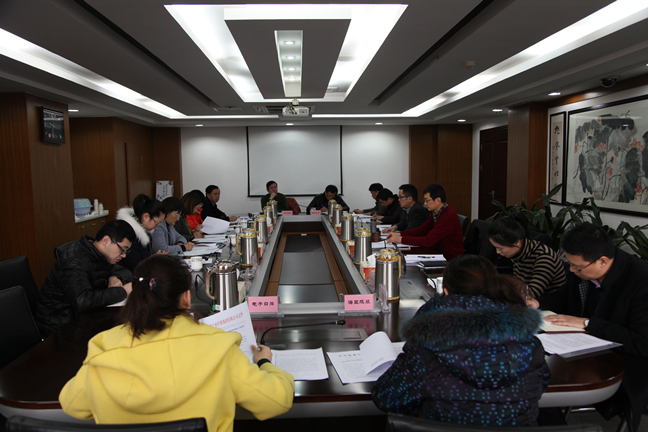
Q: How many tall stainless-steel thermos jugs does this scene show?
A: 10